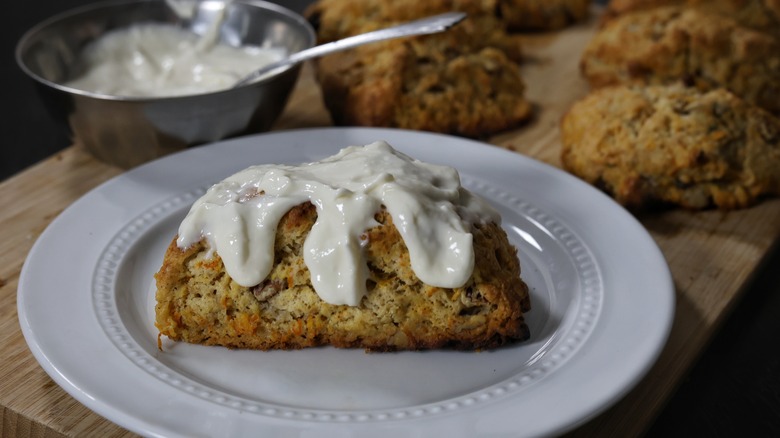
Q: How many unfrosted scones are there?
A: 6